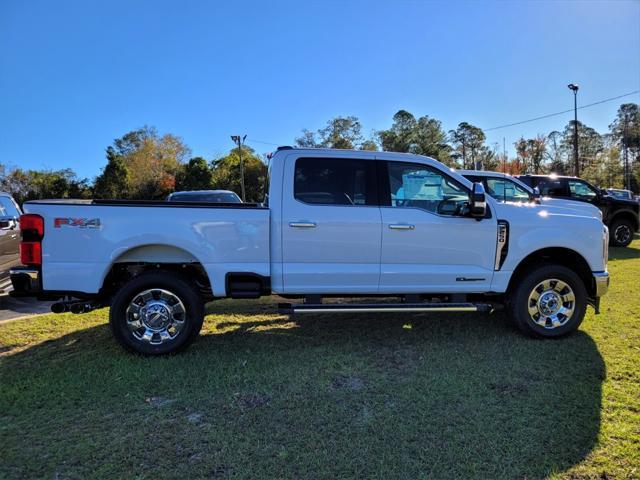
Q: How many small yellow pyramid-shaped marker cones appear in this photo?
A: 0